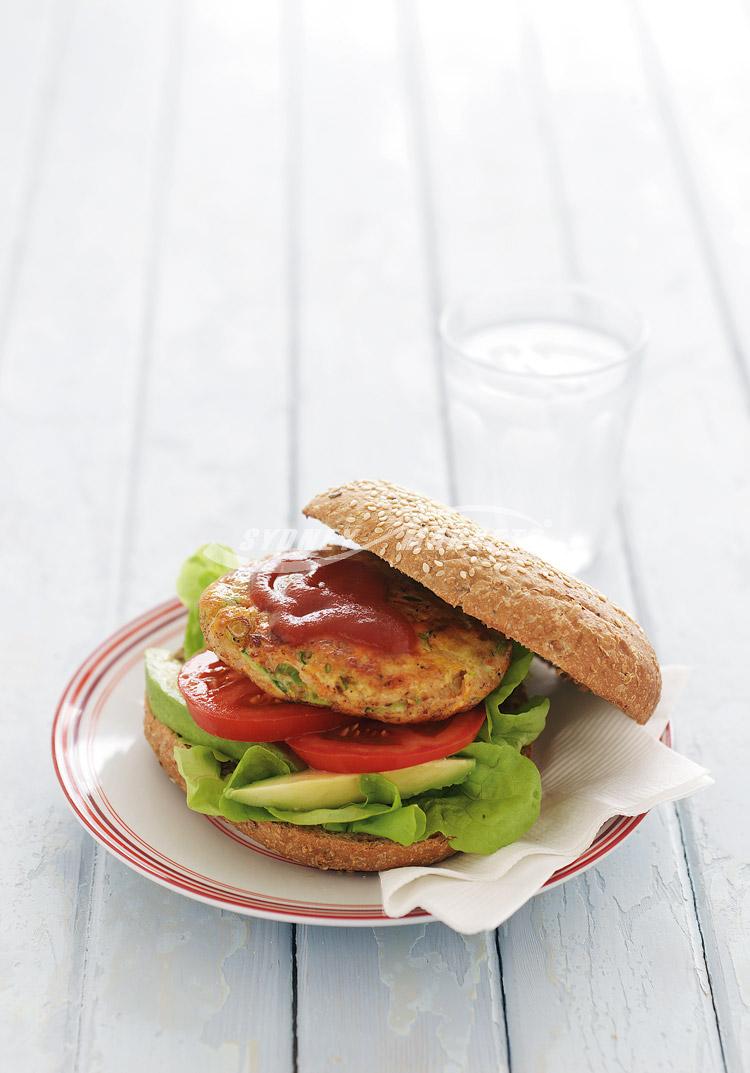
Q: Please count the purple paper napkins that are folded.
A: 0